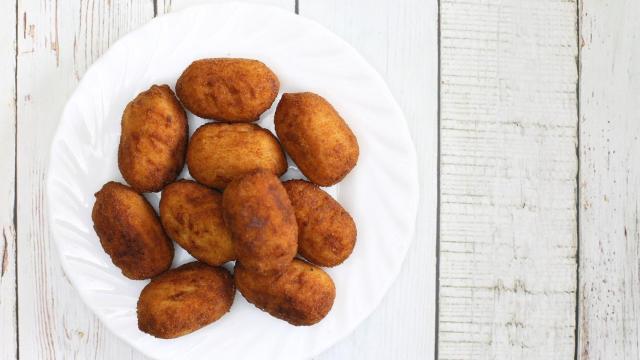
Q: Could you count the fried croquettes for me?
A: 10